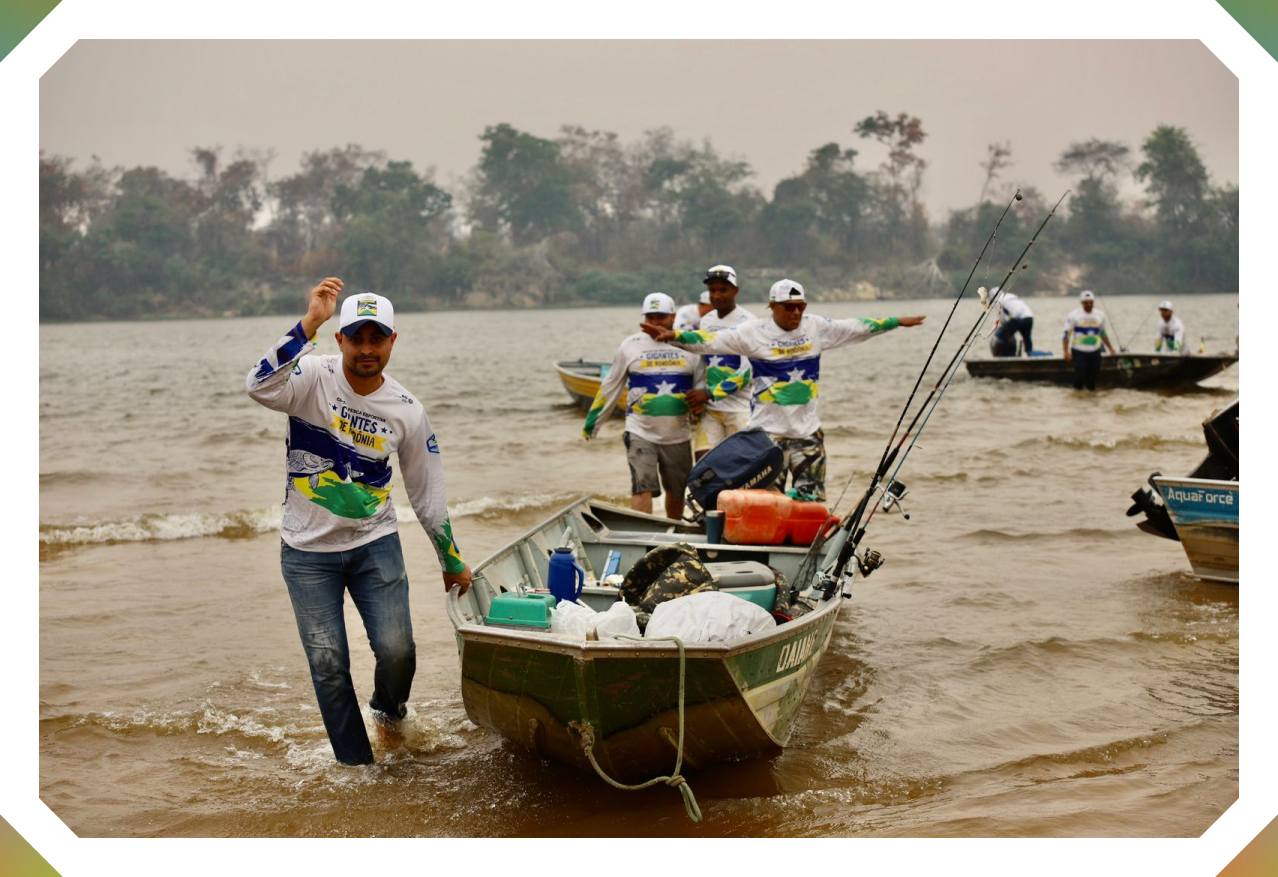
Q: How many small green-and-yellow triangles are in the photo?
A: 4